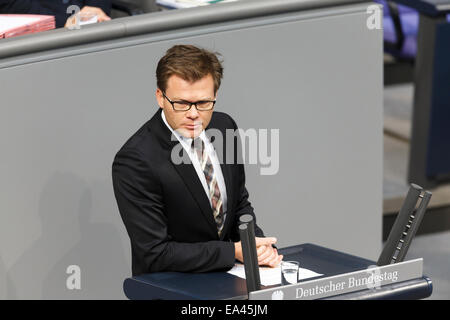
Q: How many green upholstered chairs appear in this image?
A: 0